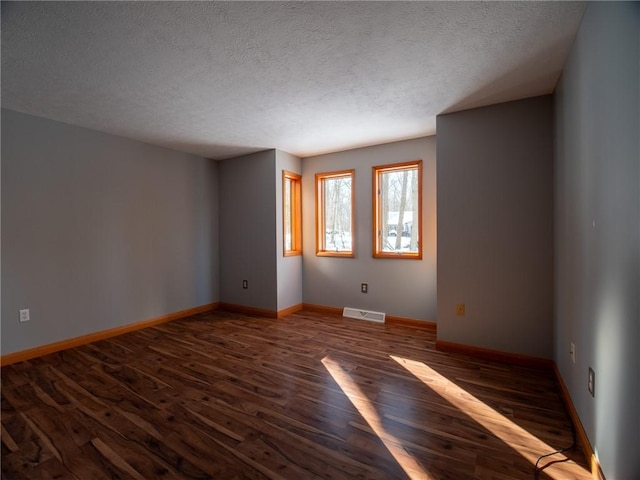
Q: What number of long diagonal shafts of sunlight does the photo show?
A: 2